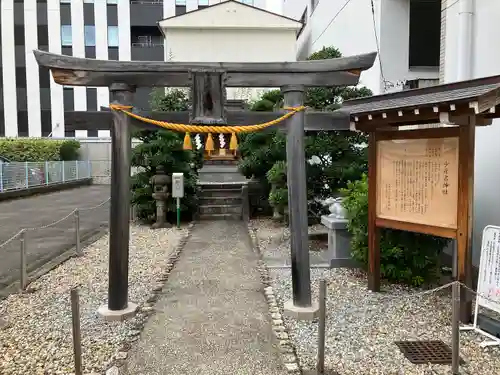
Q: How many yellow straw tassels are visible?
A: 3